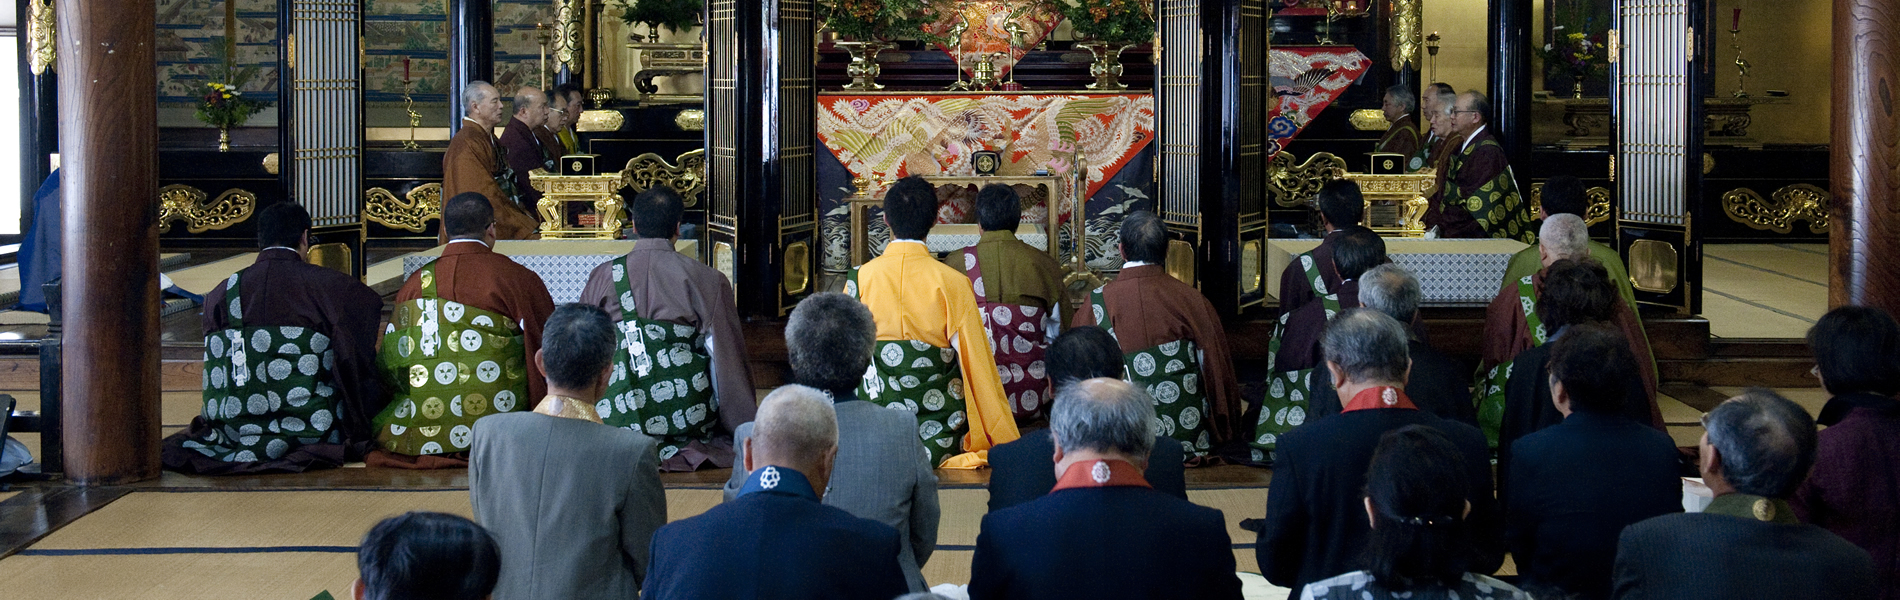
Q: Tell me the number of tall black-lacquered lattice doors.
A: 6